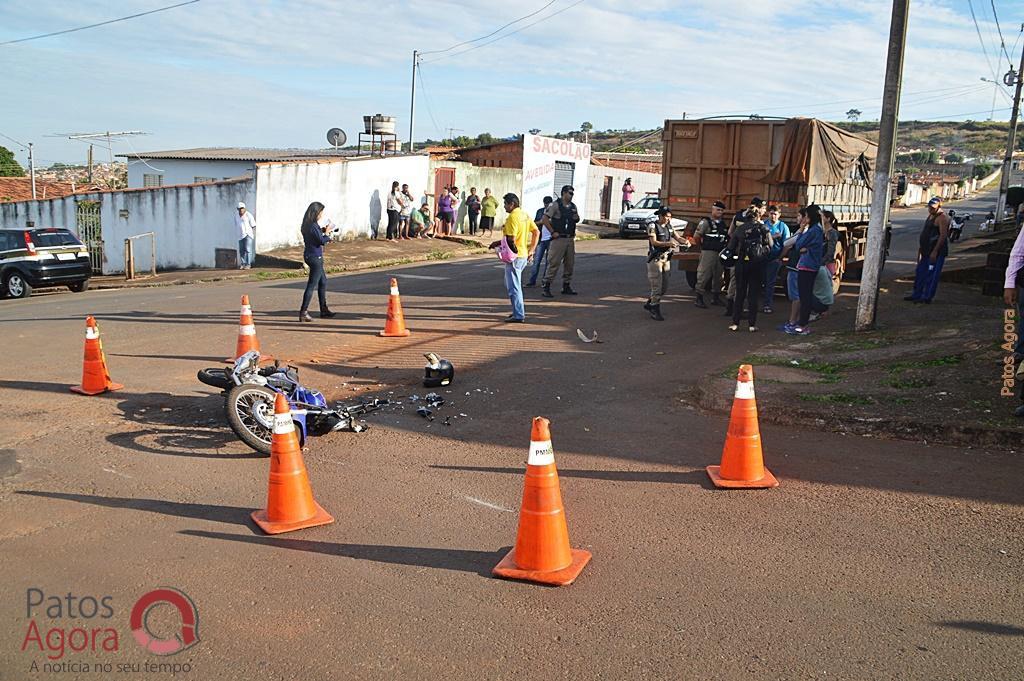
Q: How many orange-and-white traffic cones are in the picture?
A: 6